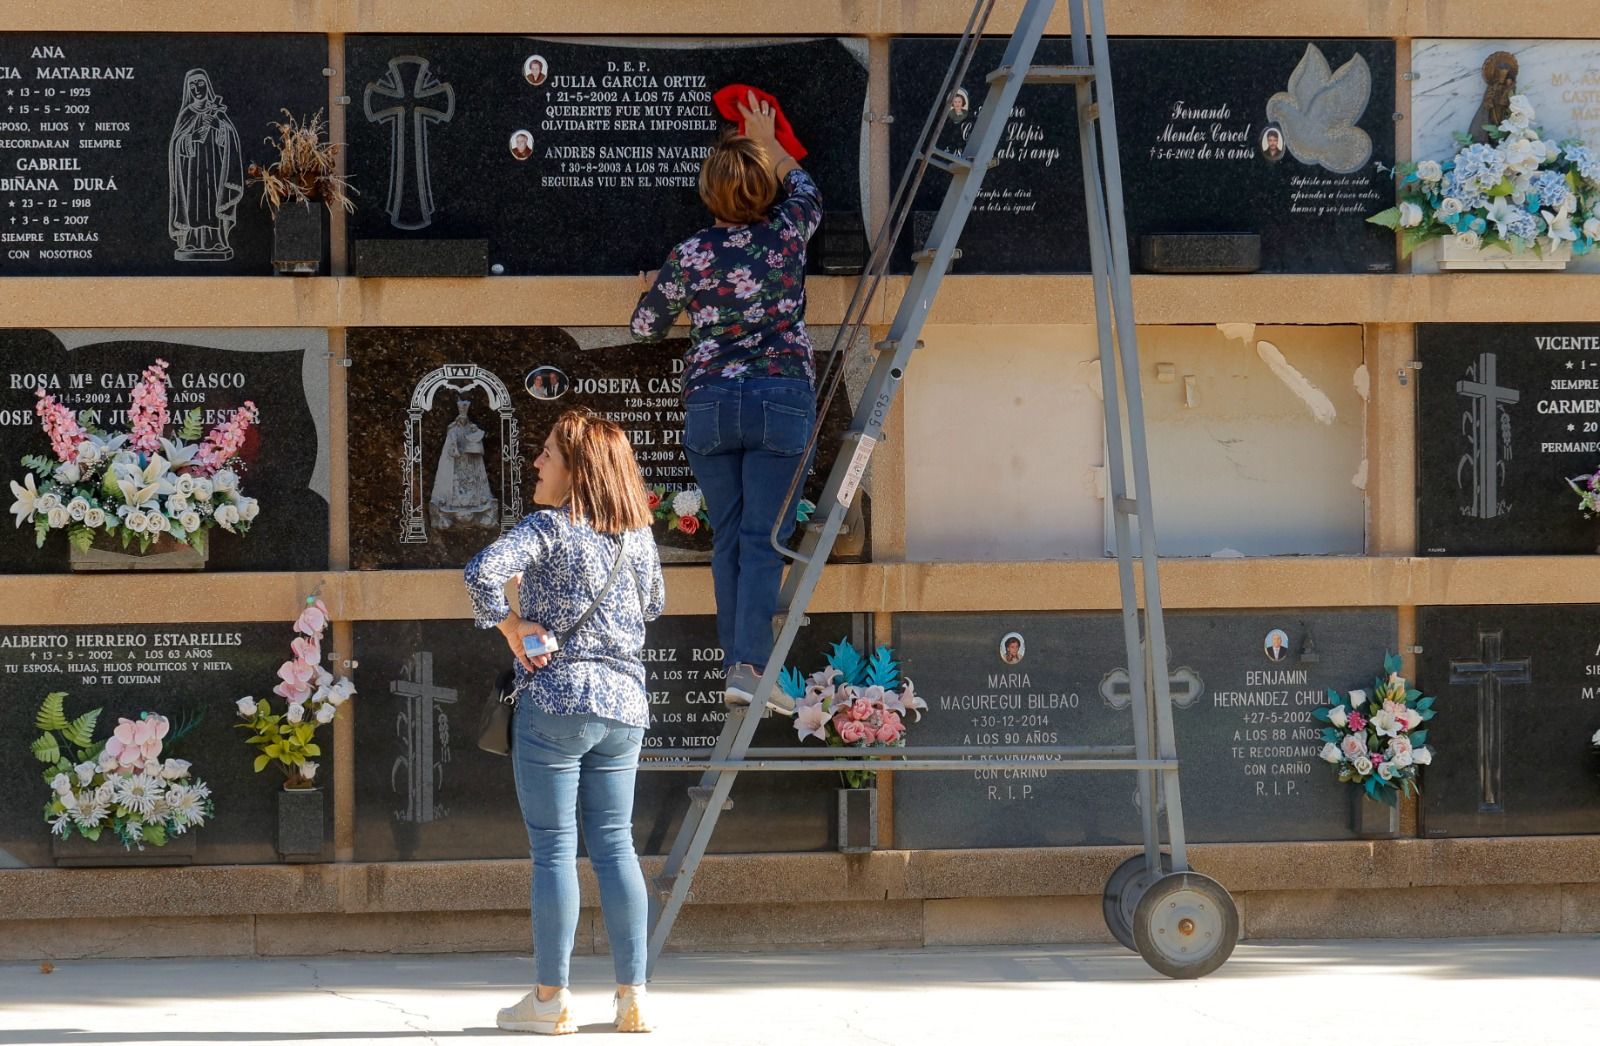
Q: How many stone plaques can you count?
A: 11